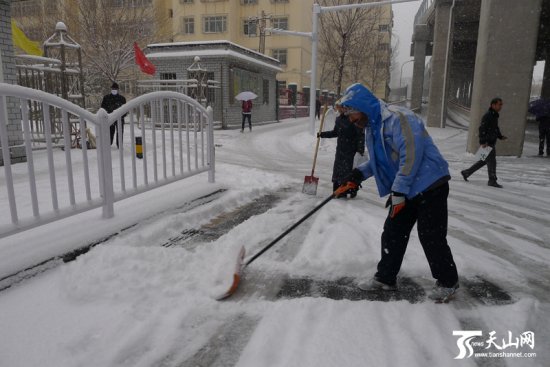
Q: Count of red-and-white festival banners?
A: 0